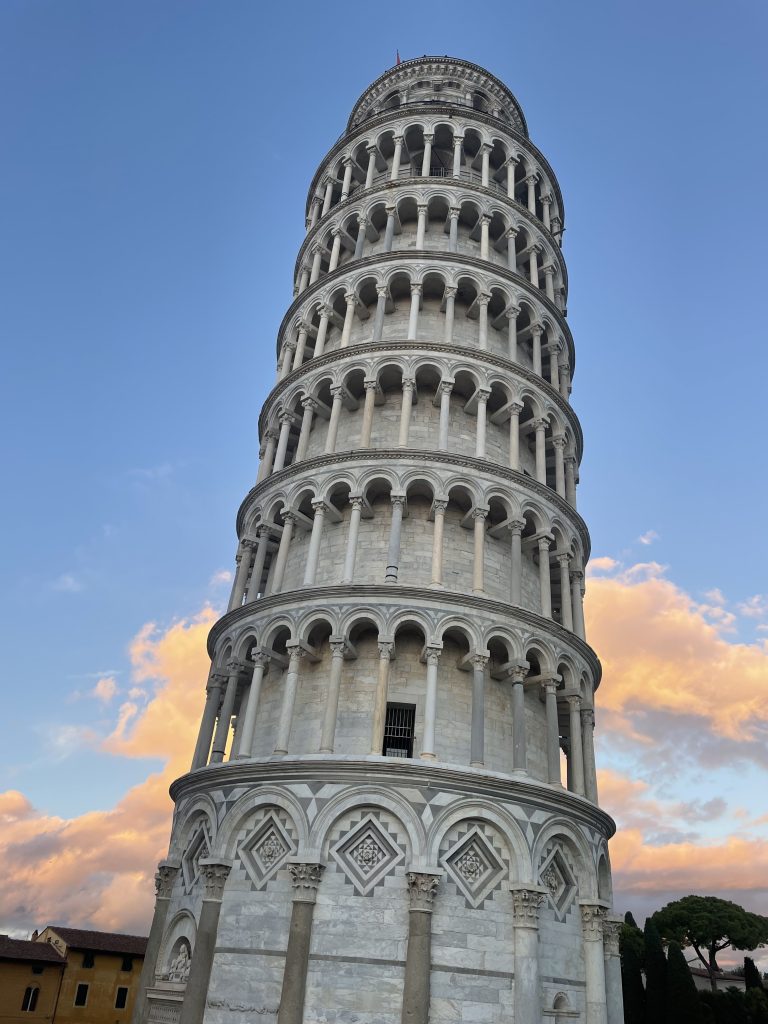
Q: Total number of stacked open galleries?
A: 6